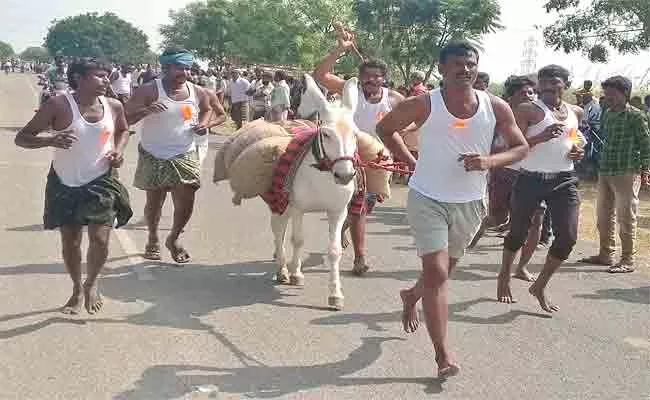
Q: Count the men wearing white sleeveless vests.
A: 5